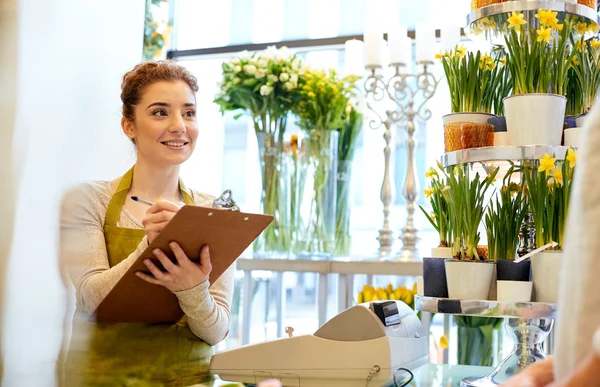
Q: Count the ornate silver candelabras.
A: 2